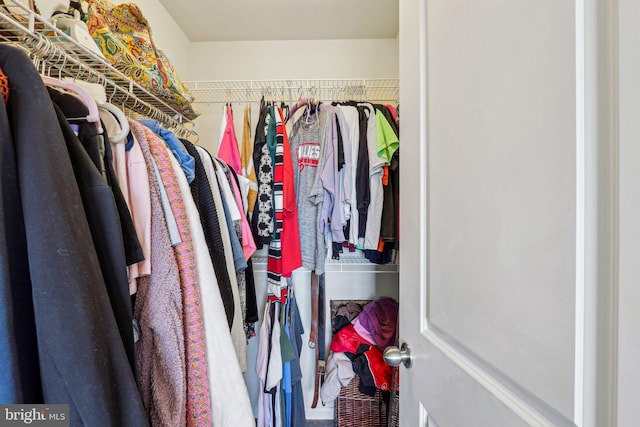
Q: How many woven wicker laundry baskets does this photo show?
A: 1